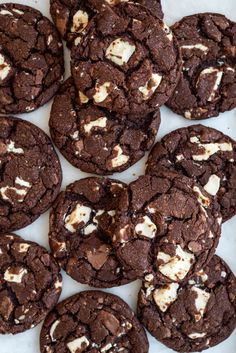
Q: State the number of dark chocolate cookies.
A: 12